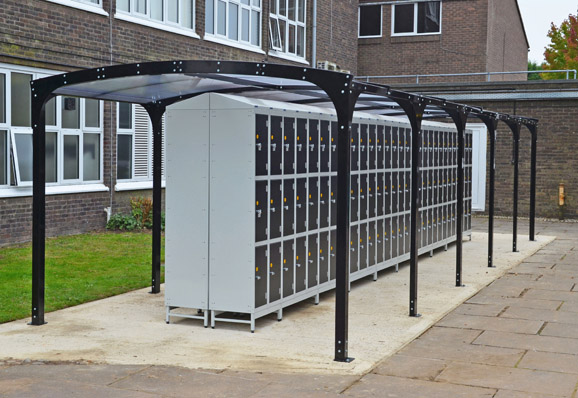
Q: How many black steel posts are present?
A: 8